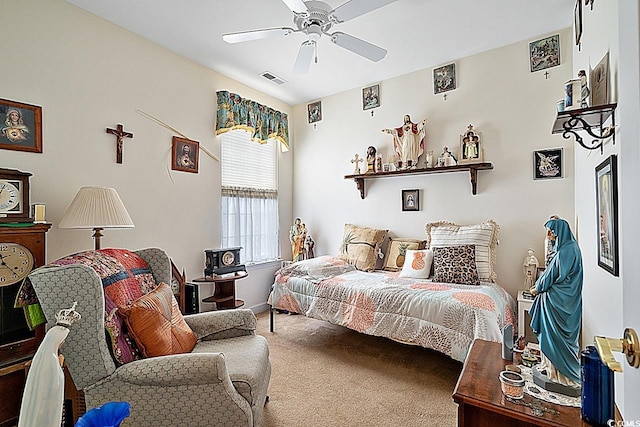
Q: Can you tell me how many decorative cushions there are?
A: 6